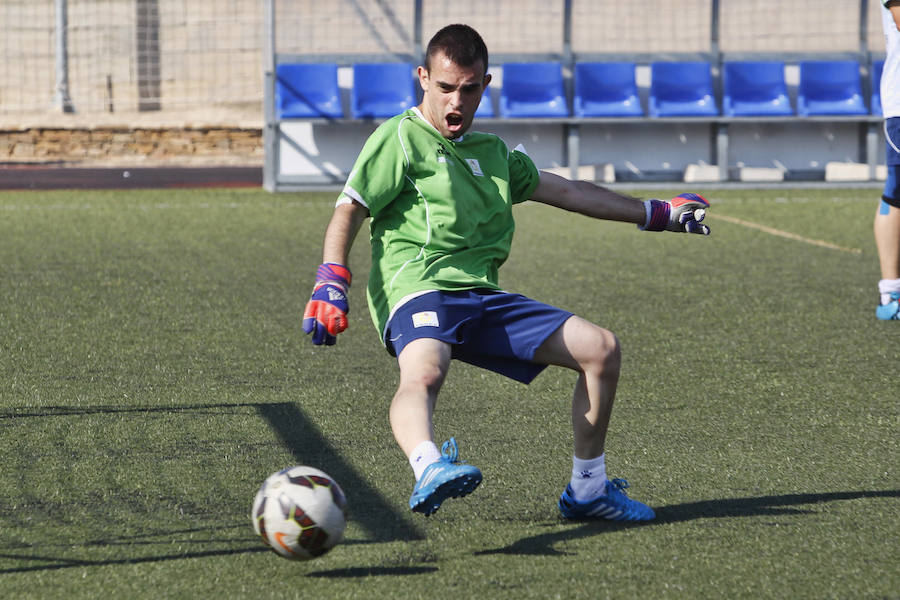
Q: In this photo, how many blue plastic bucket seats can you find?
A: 9